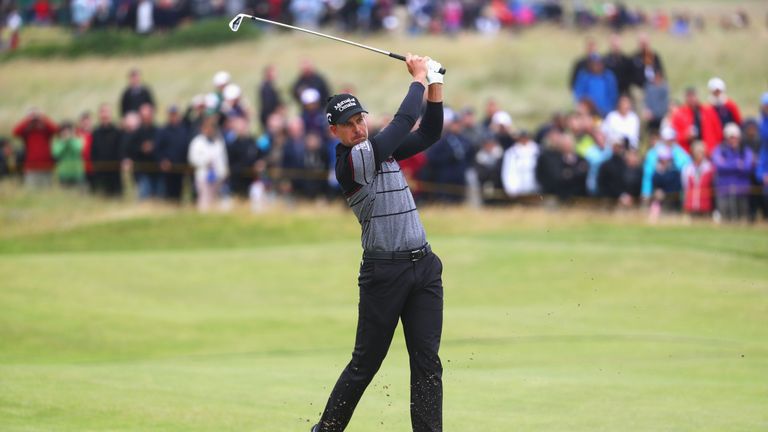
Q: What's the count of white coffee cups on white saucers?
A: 0